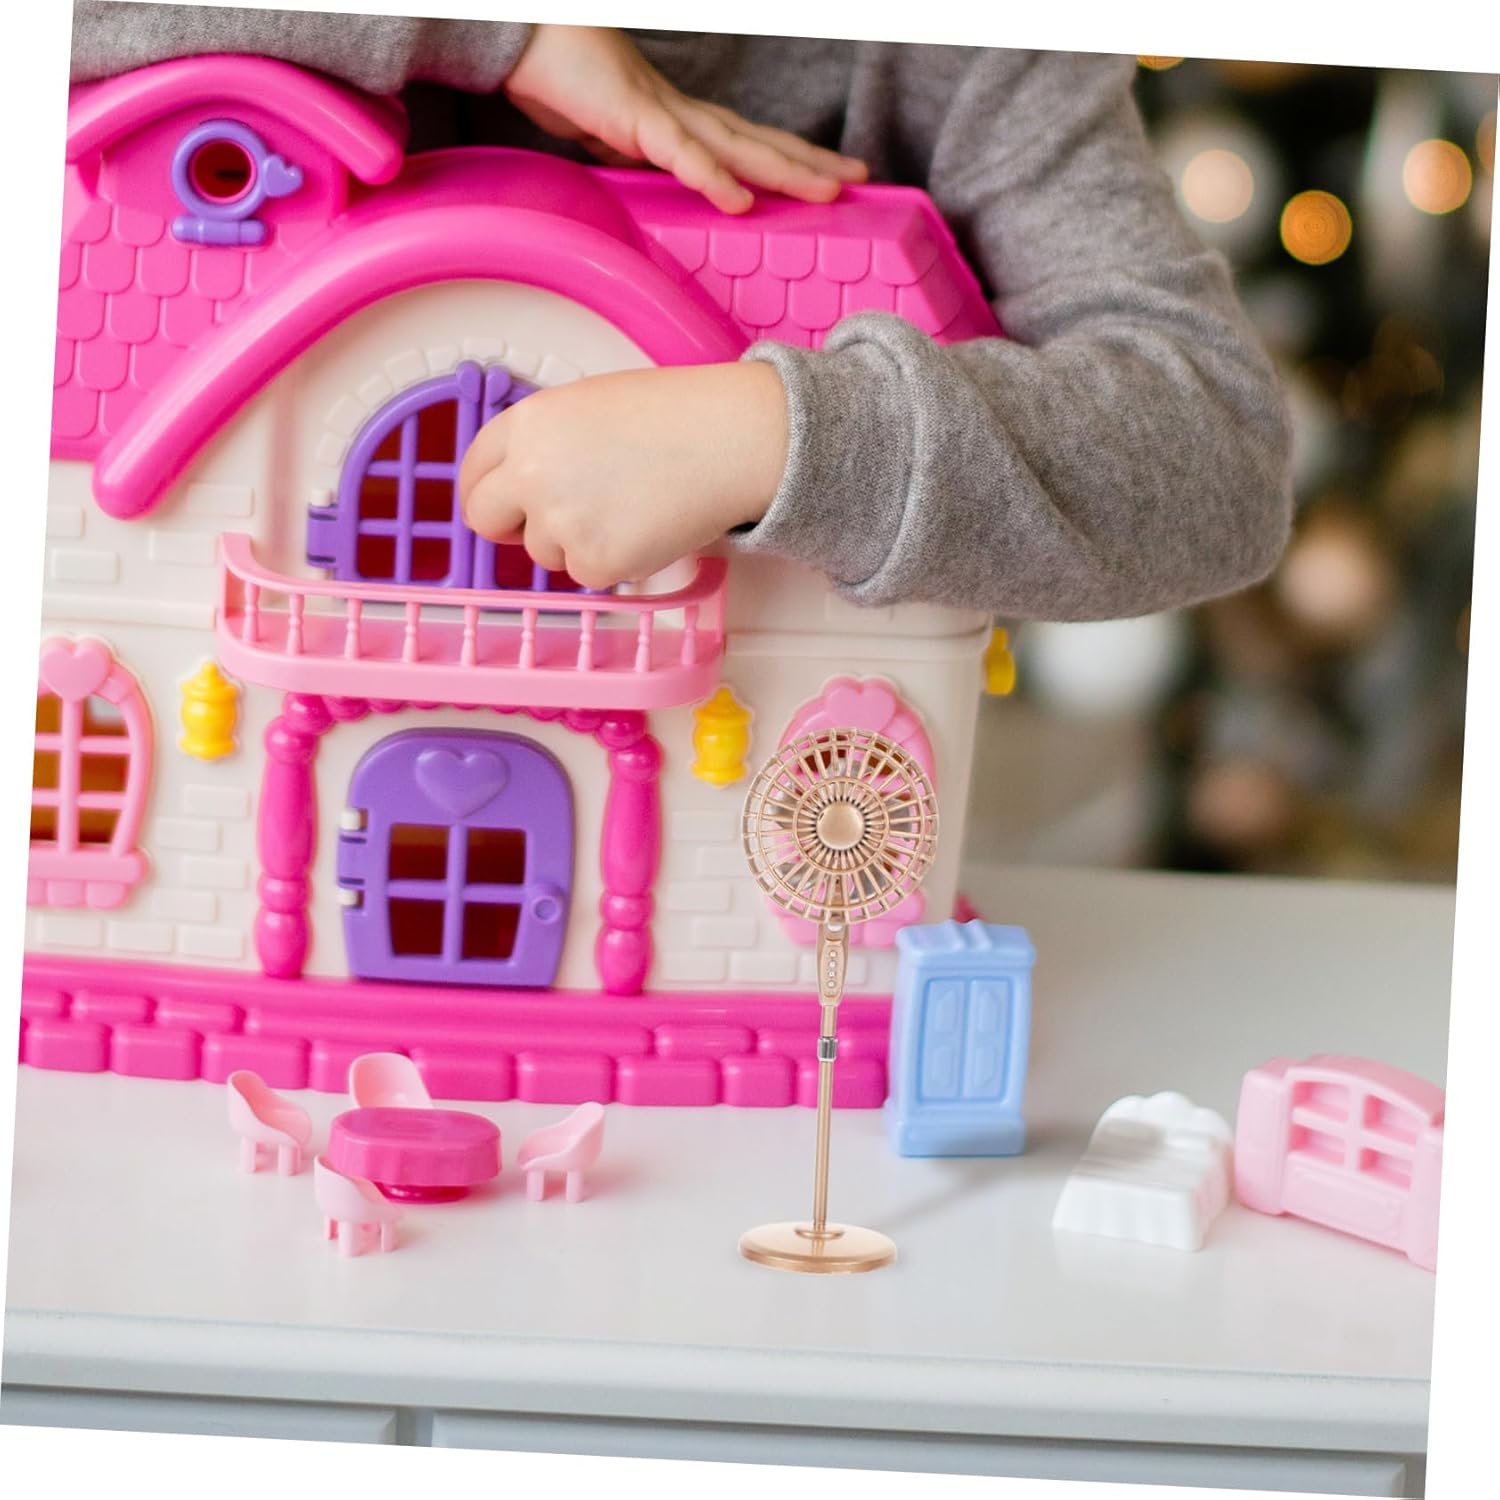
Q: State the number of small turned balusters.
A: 9